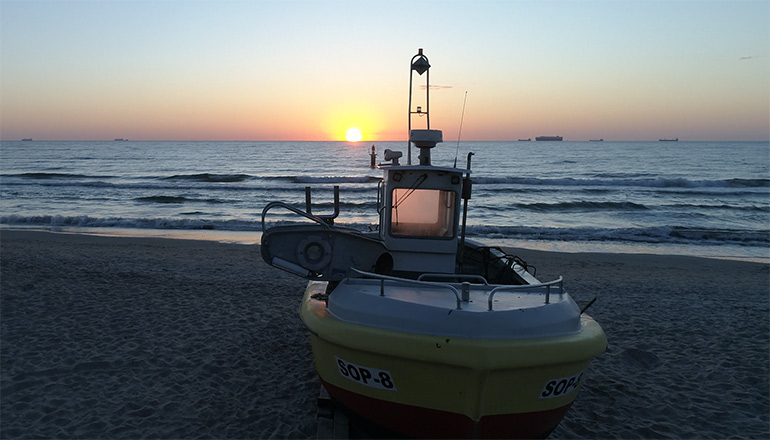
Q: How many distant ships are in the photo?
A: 6